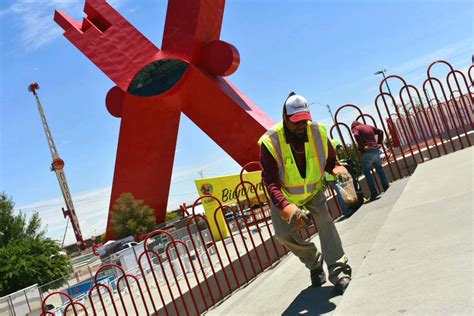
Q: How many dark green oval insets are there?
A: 1